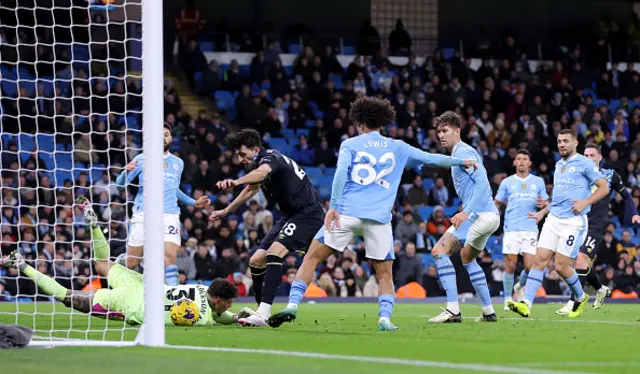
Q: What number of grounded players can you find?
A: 1